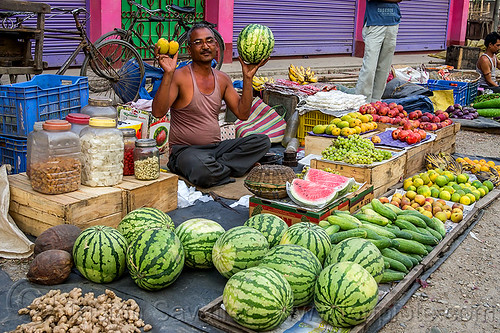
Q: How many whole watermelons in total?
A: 12